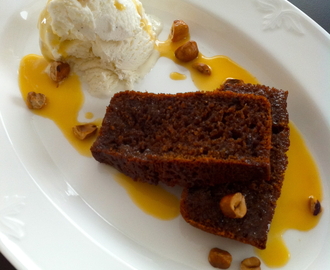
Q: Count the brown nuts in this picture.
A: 10